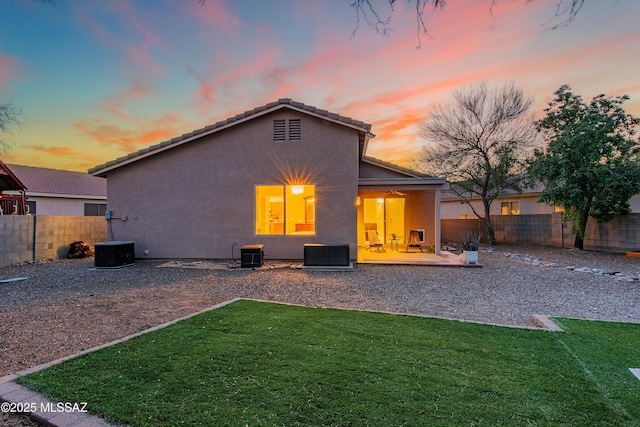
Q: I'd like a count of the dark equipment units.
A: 3